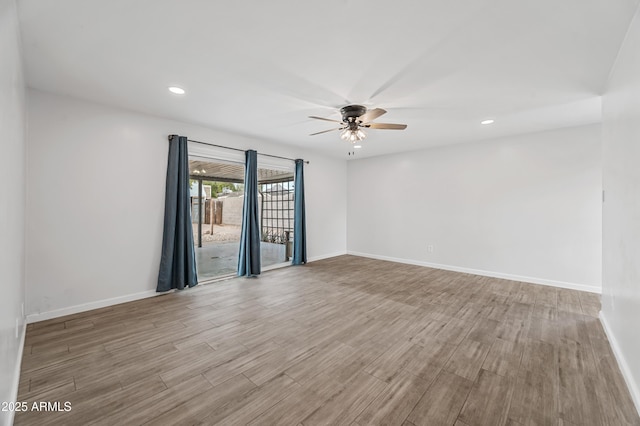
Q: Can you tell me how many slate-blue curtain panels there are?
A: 3